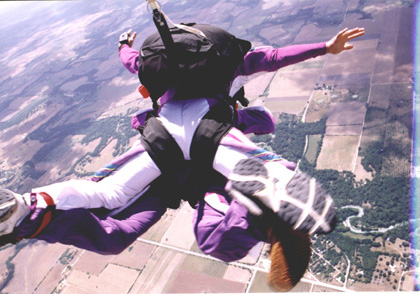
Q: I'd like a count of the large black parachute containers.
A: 1